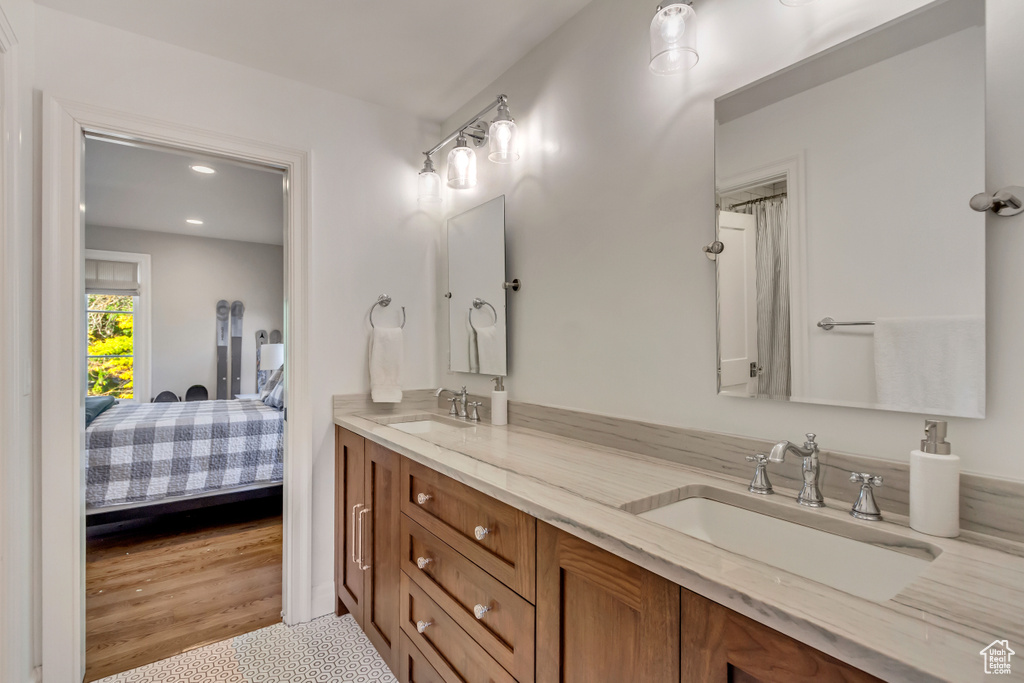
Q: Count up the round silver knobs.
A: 5